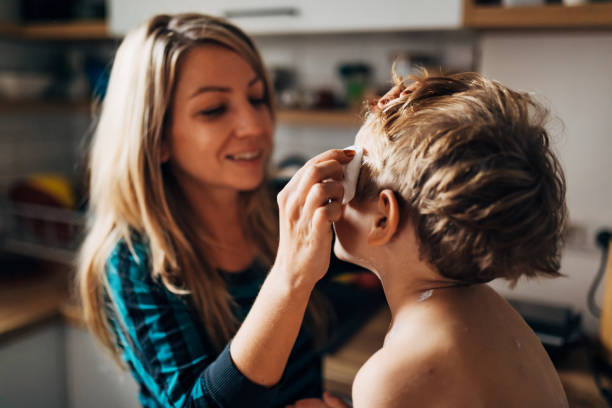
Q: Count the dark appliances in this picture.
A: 1